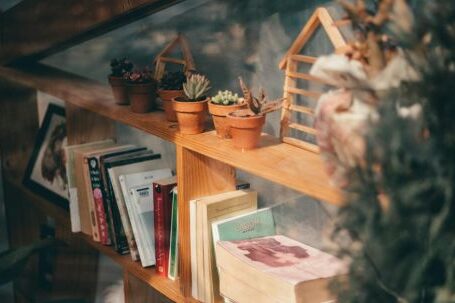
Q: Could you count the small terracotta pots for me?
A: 6